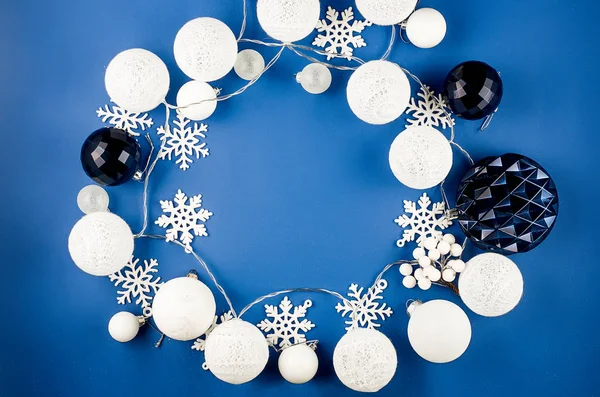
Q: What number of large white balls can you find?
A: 12